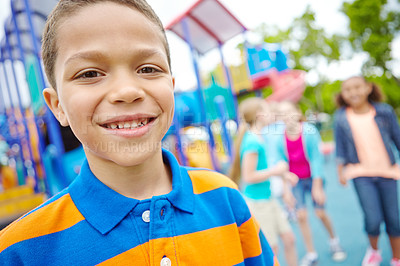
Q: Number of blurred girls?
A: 3